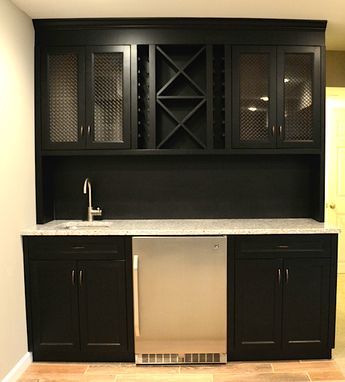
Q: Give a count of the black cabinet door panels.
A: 8